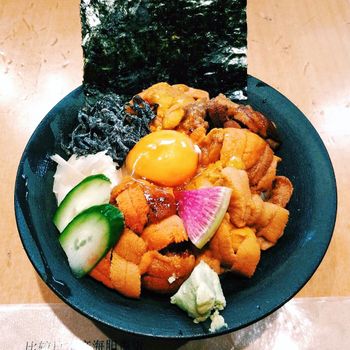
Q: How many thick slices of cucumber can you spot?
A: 2